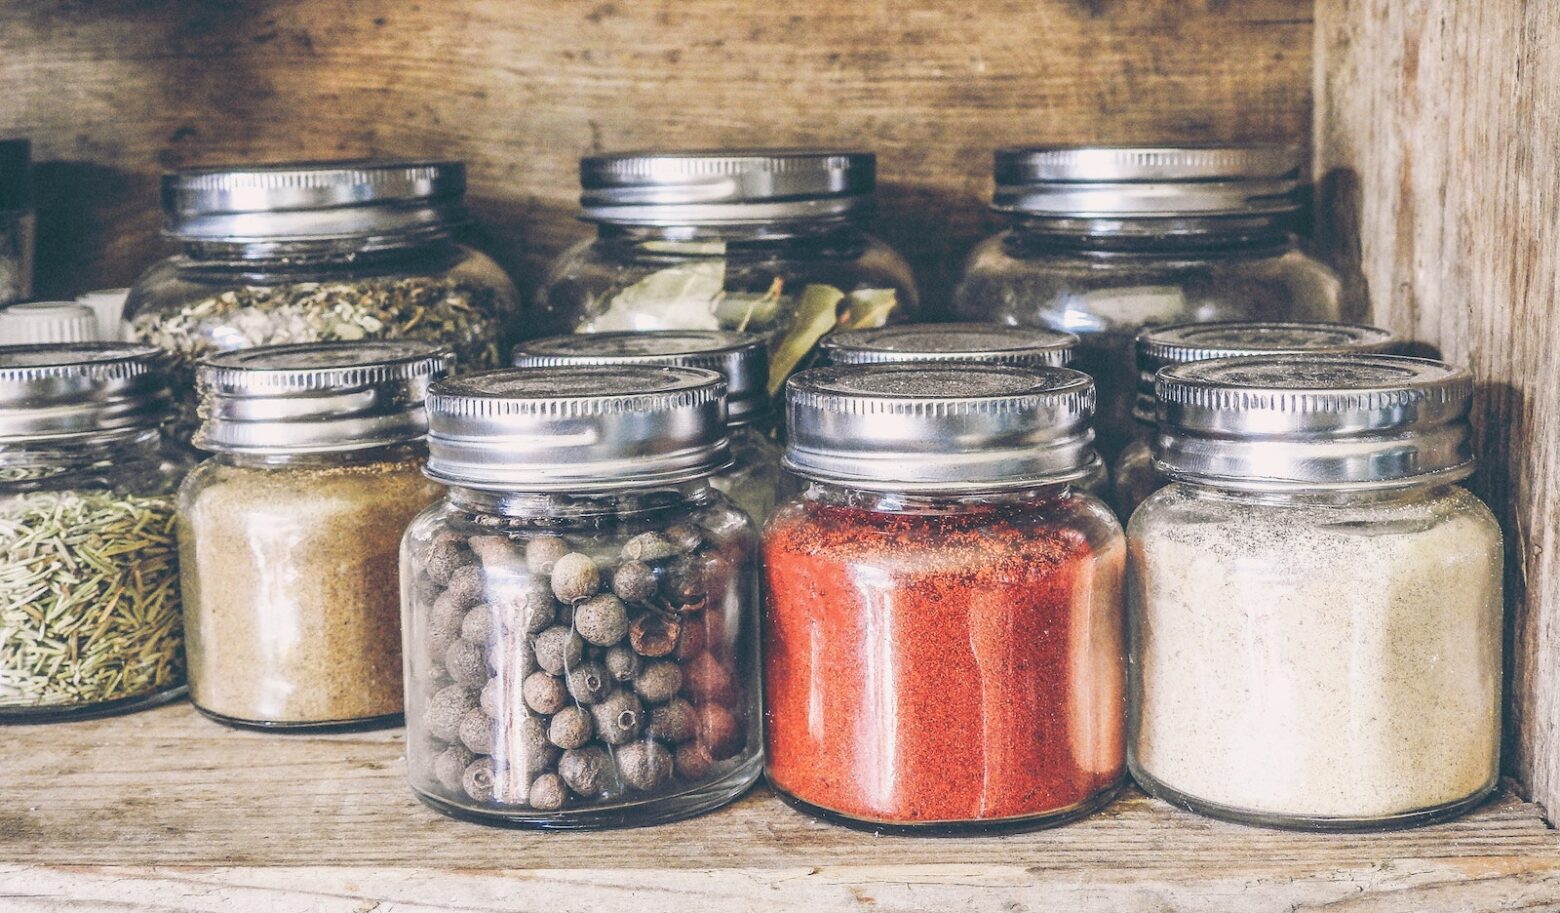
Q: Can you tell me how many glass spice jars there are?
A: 11